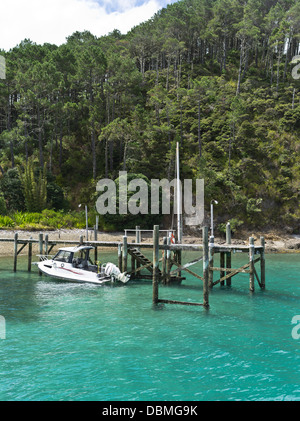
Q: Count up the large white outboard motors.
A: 1